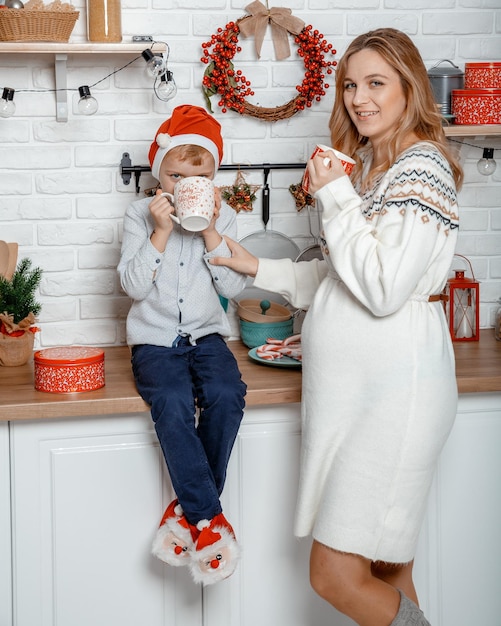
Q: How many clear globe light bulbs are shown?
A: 5